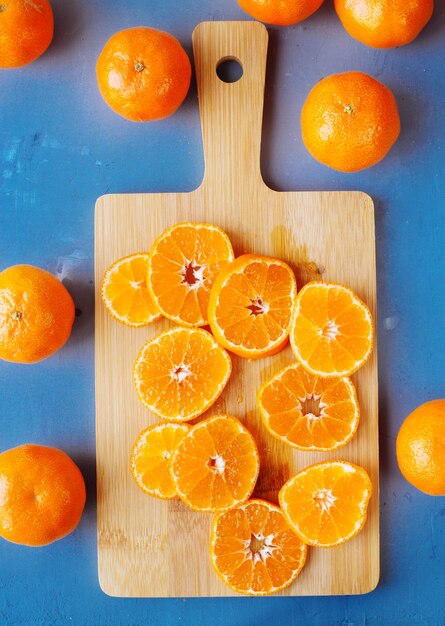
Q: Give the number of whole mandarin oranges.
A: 8